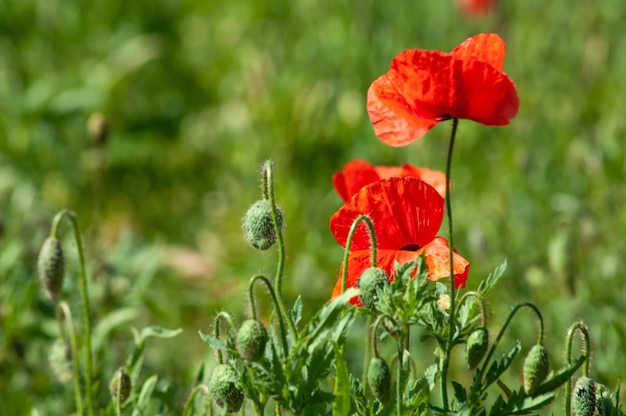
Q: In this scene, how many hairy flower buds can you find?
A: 12